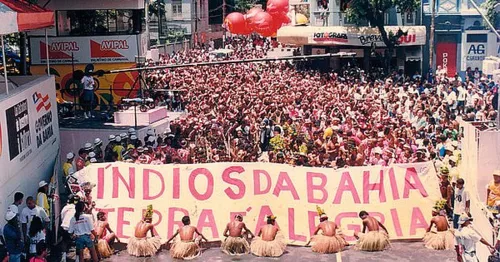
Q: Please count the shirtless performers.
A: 8